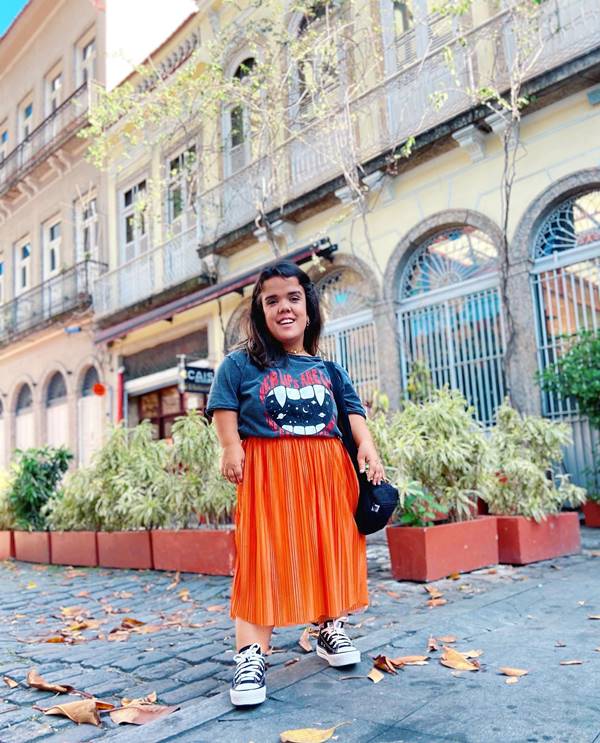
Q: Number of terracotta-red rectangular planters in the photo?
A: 8